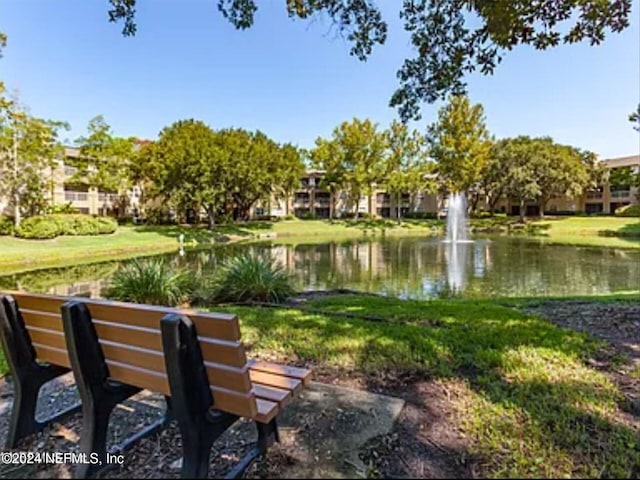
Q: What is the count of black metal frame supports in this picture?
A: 3